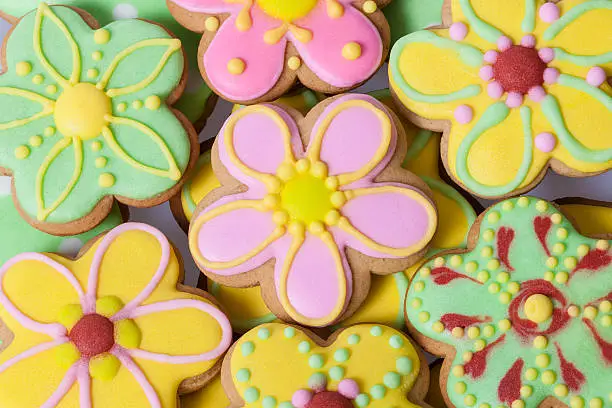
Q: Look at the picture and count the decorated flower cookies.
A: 7